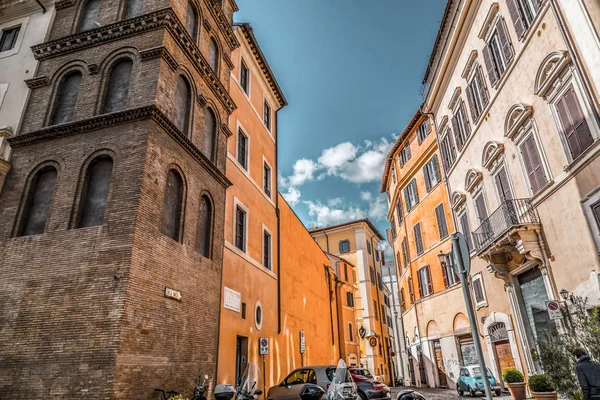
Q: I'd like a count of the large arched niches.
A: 12